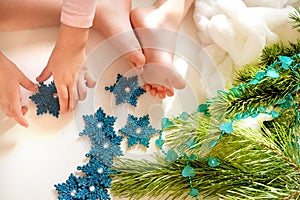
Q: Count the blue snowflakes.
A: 8